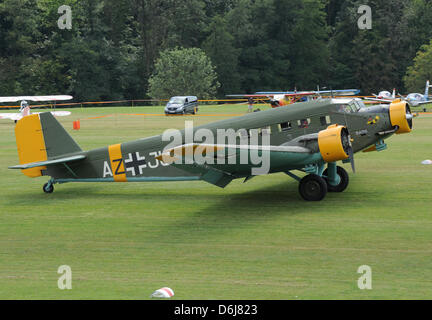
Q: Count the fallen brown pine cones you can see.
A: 0